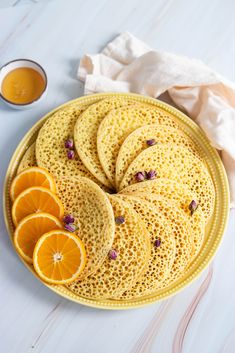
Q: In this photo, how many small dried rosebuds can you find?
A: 11